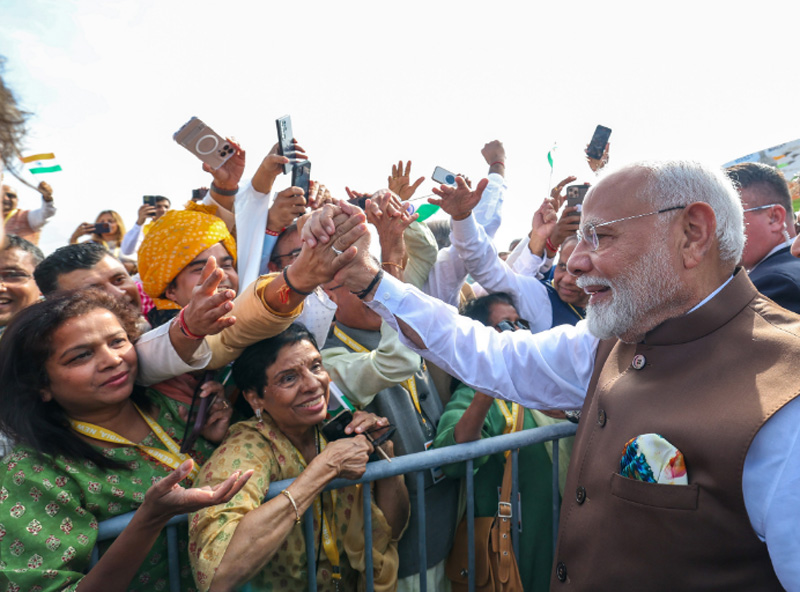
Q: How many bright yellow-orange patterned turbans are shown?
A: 1